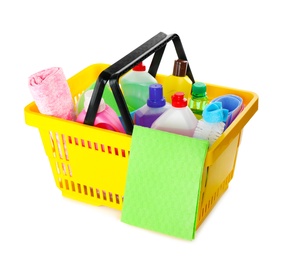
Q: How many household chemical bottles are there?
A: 6